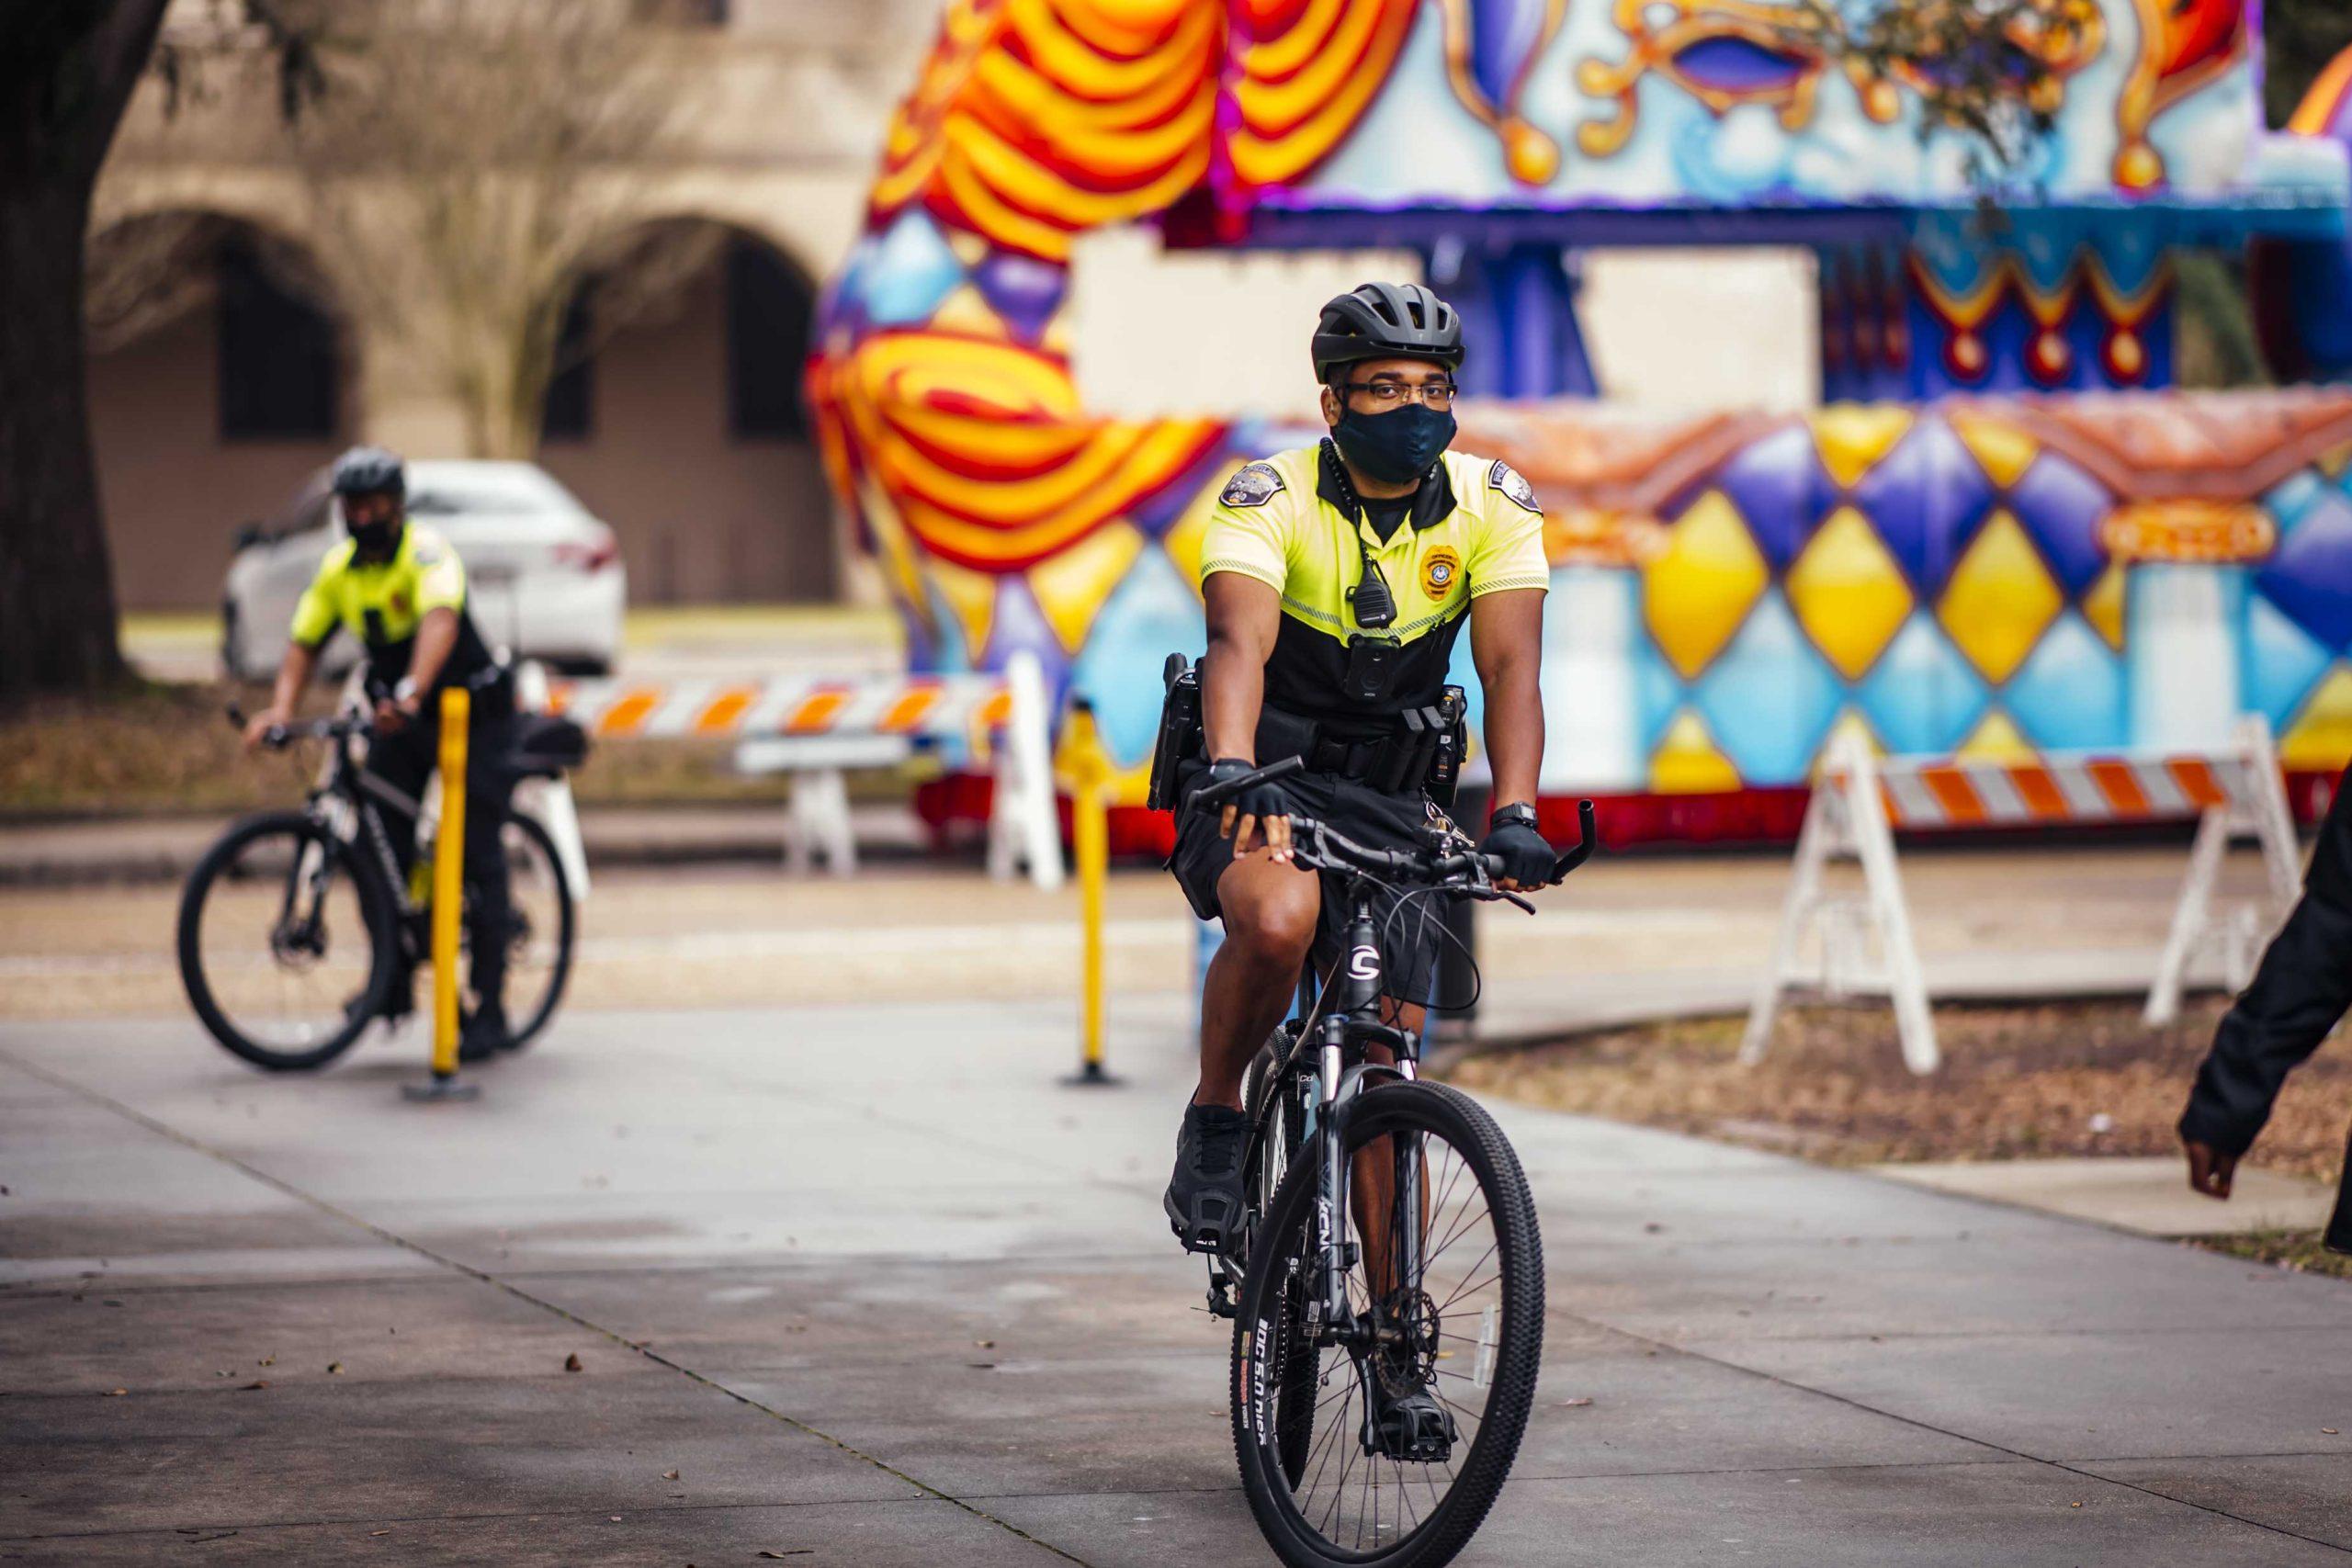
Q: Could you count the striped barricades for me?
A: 2